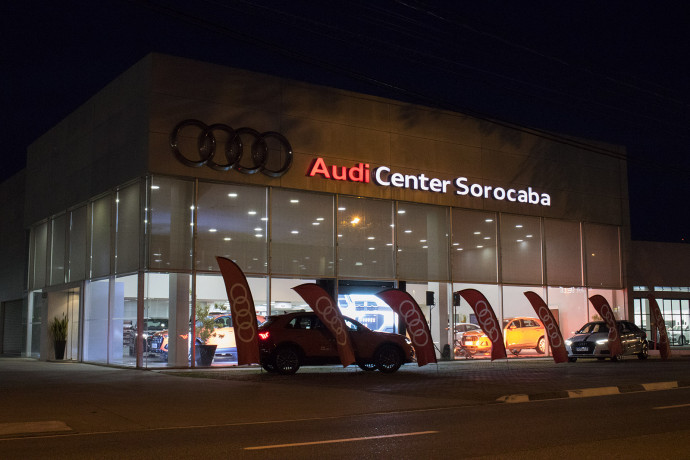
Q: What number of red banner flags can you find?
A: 7